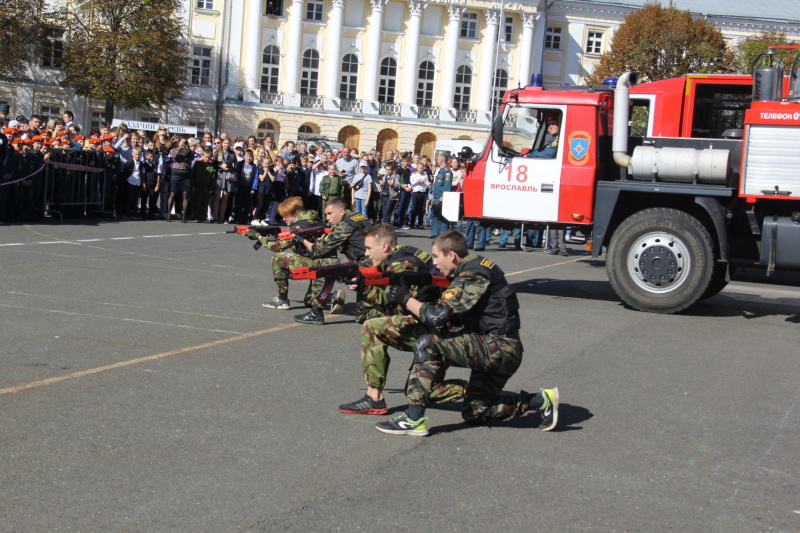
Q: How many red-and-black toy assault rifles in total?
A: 4